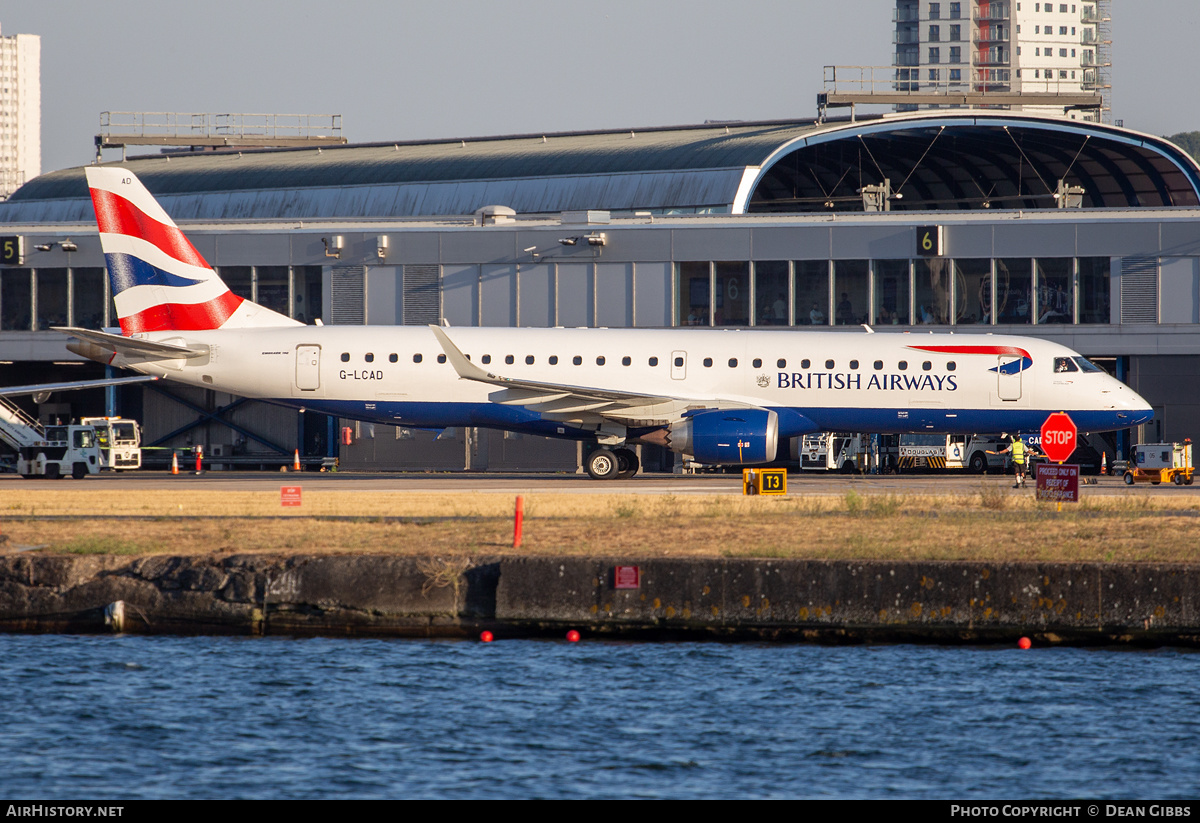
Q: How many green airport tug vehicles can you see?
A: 0